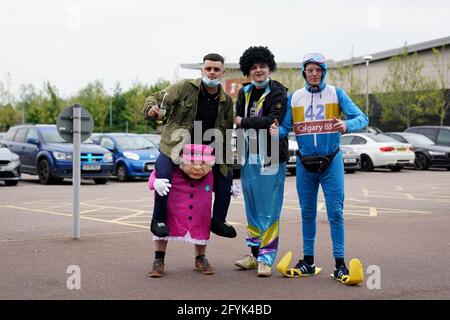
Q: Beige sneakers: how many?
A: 2